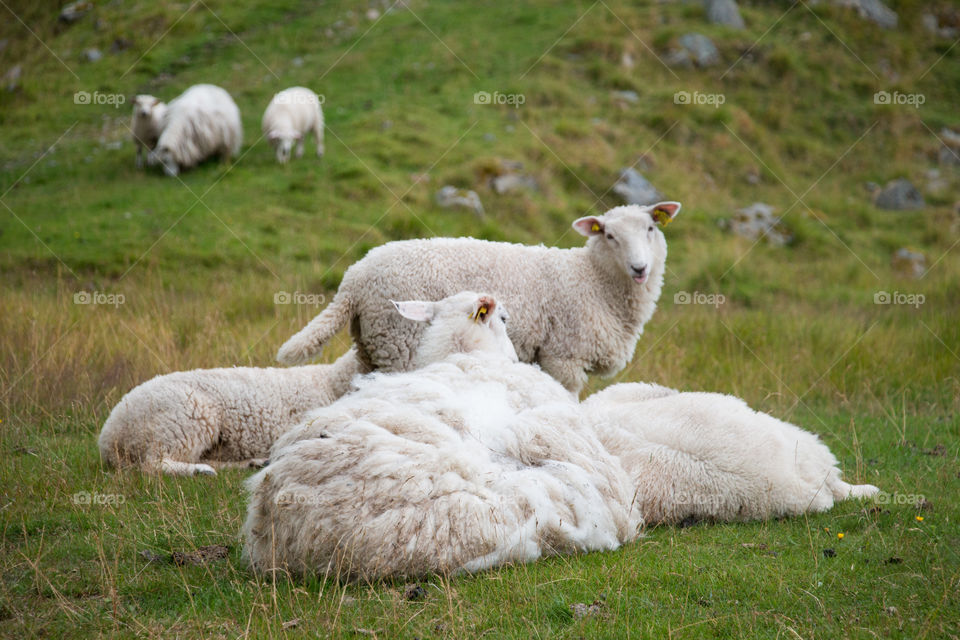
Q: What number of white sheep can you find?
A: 7